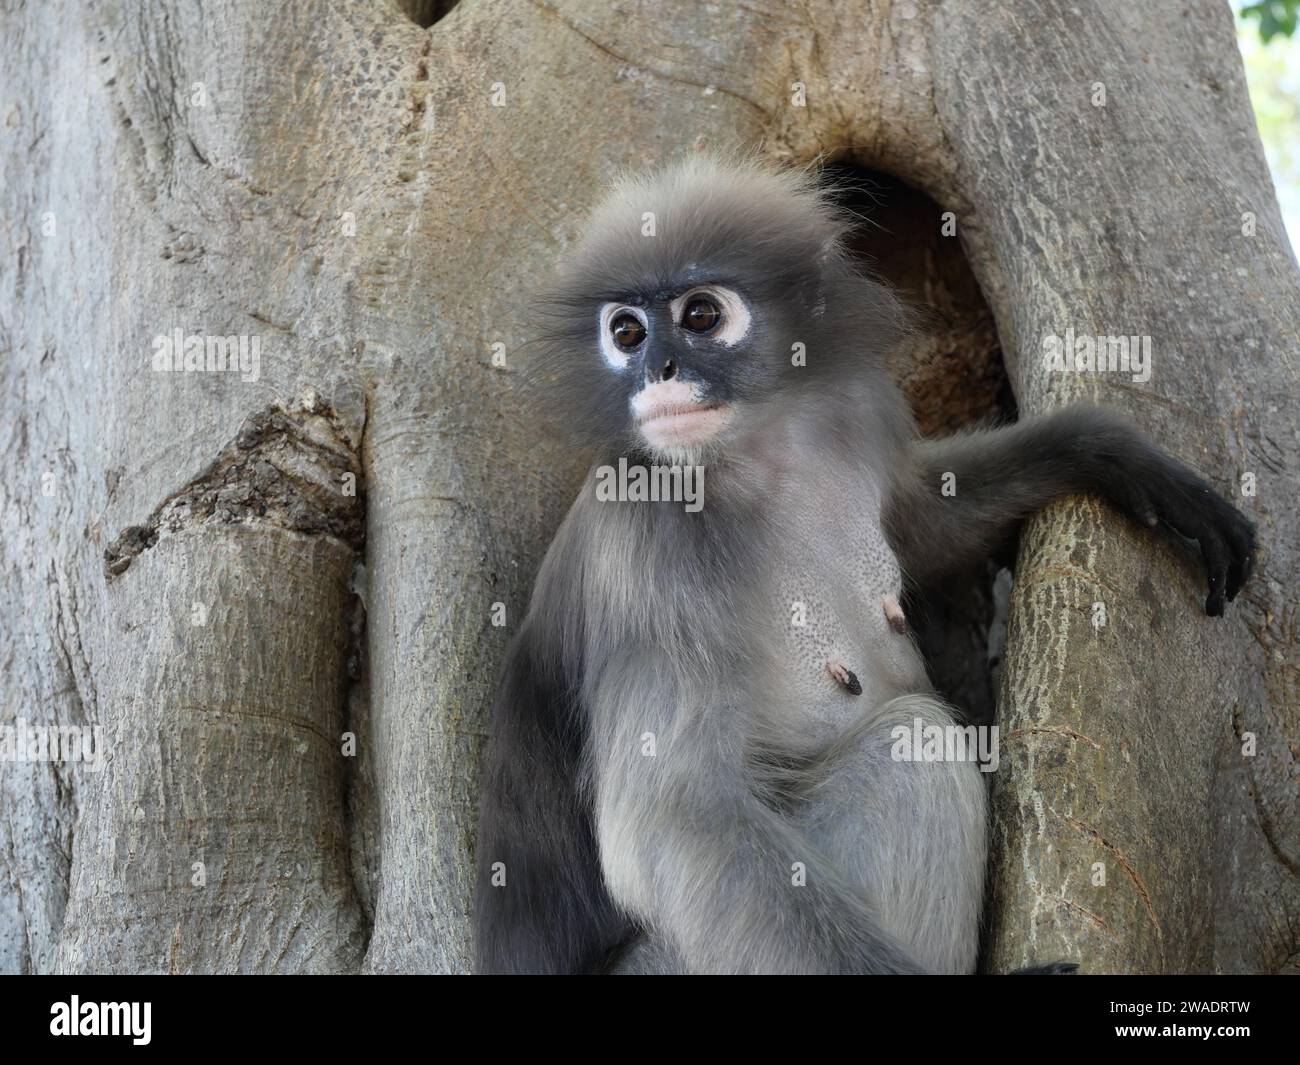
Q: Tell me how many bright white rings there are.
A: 2